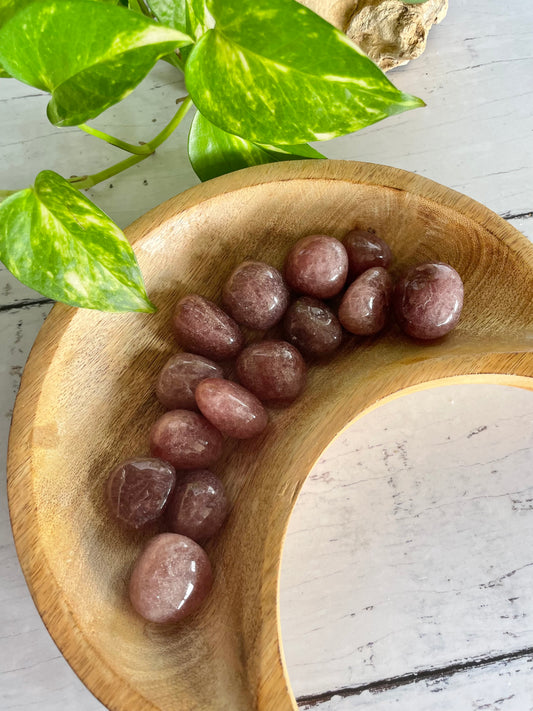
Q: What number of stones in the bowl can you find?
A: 14